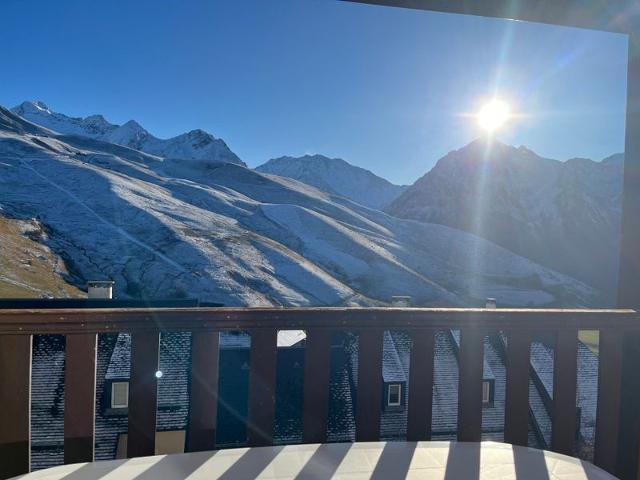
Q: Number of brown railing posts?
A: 12